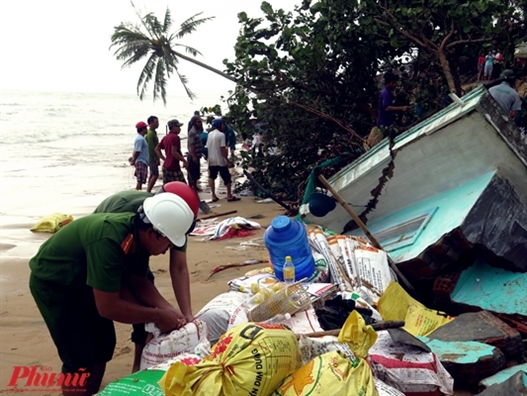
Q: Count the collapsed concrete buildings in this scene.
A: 1